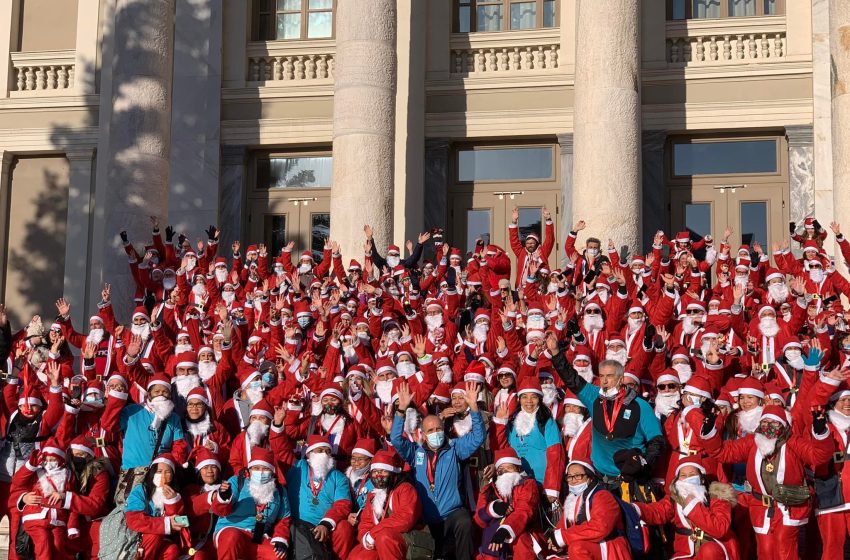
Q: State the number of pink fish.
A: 0